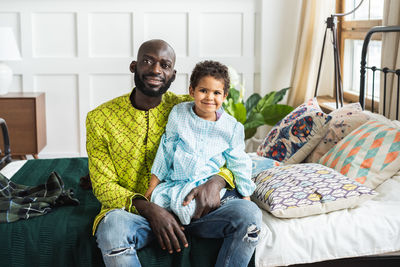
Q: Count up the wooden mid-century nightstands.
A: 1